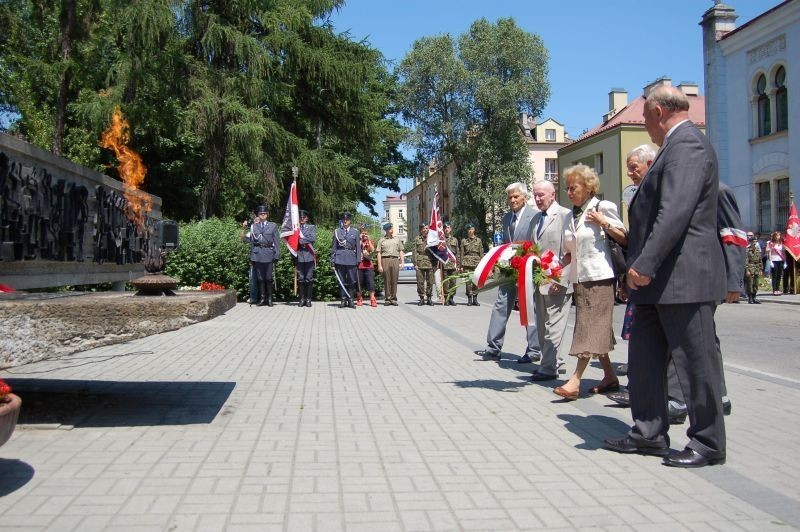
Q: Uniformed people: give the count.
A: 8